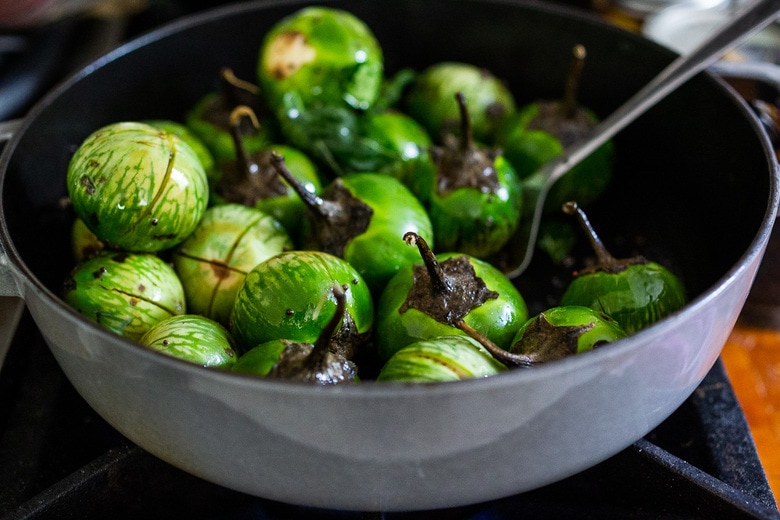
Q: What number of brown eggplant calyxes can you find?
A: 9